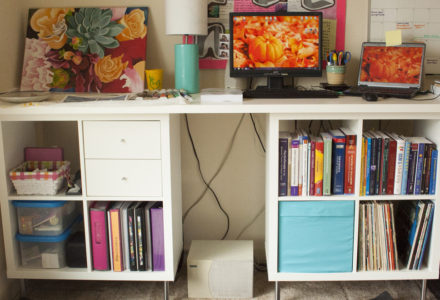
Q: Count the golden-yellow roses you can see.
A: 3